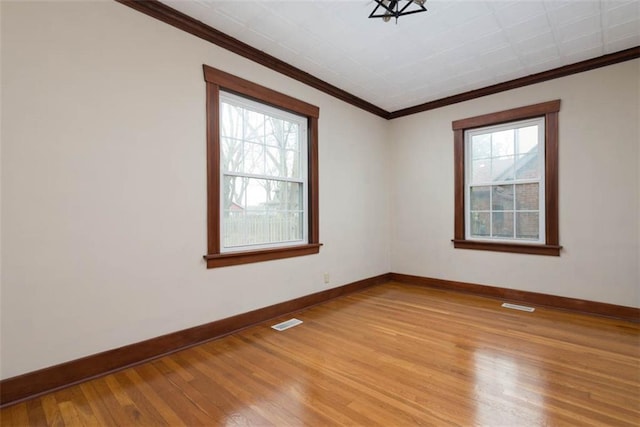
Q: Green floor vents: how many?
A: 0